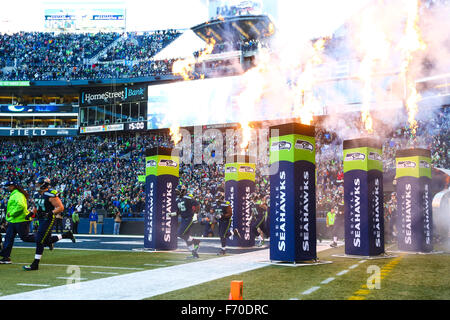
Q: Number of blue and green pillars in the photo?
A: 5